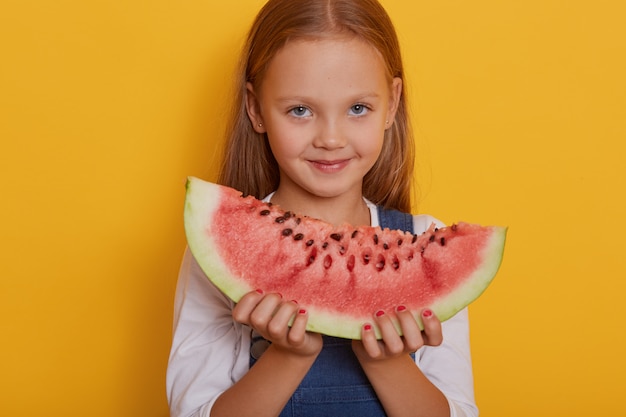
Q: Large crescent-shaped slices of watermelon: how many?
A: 1